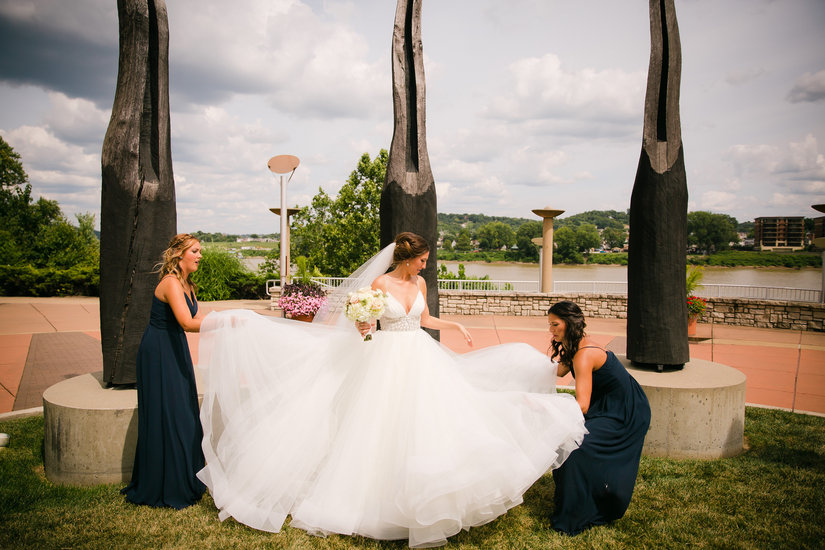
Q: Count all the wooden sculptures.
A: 3